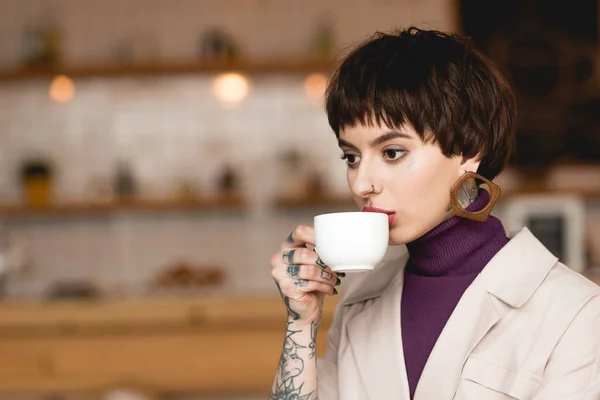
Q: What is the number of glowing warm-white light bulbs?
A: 3